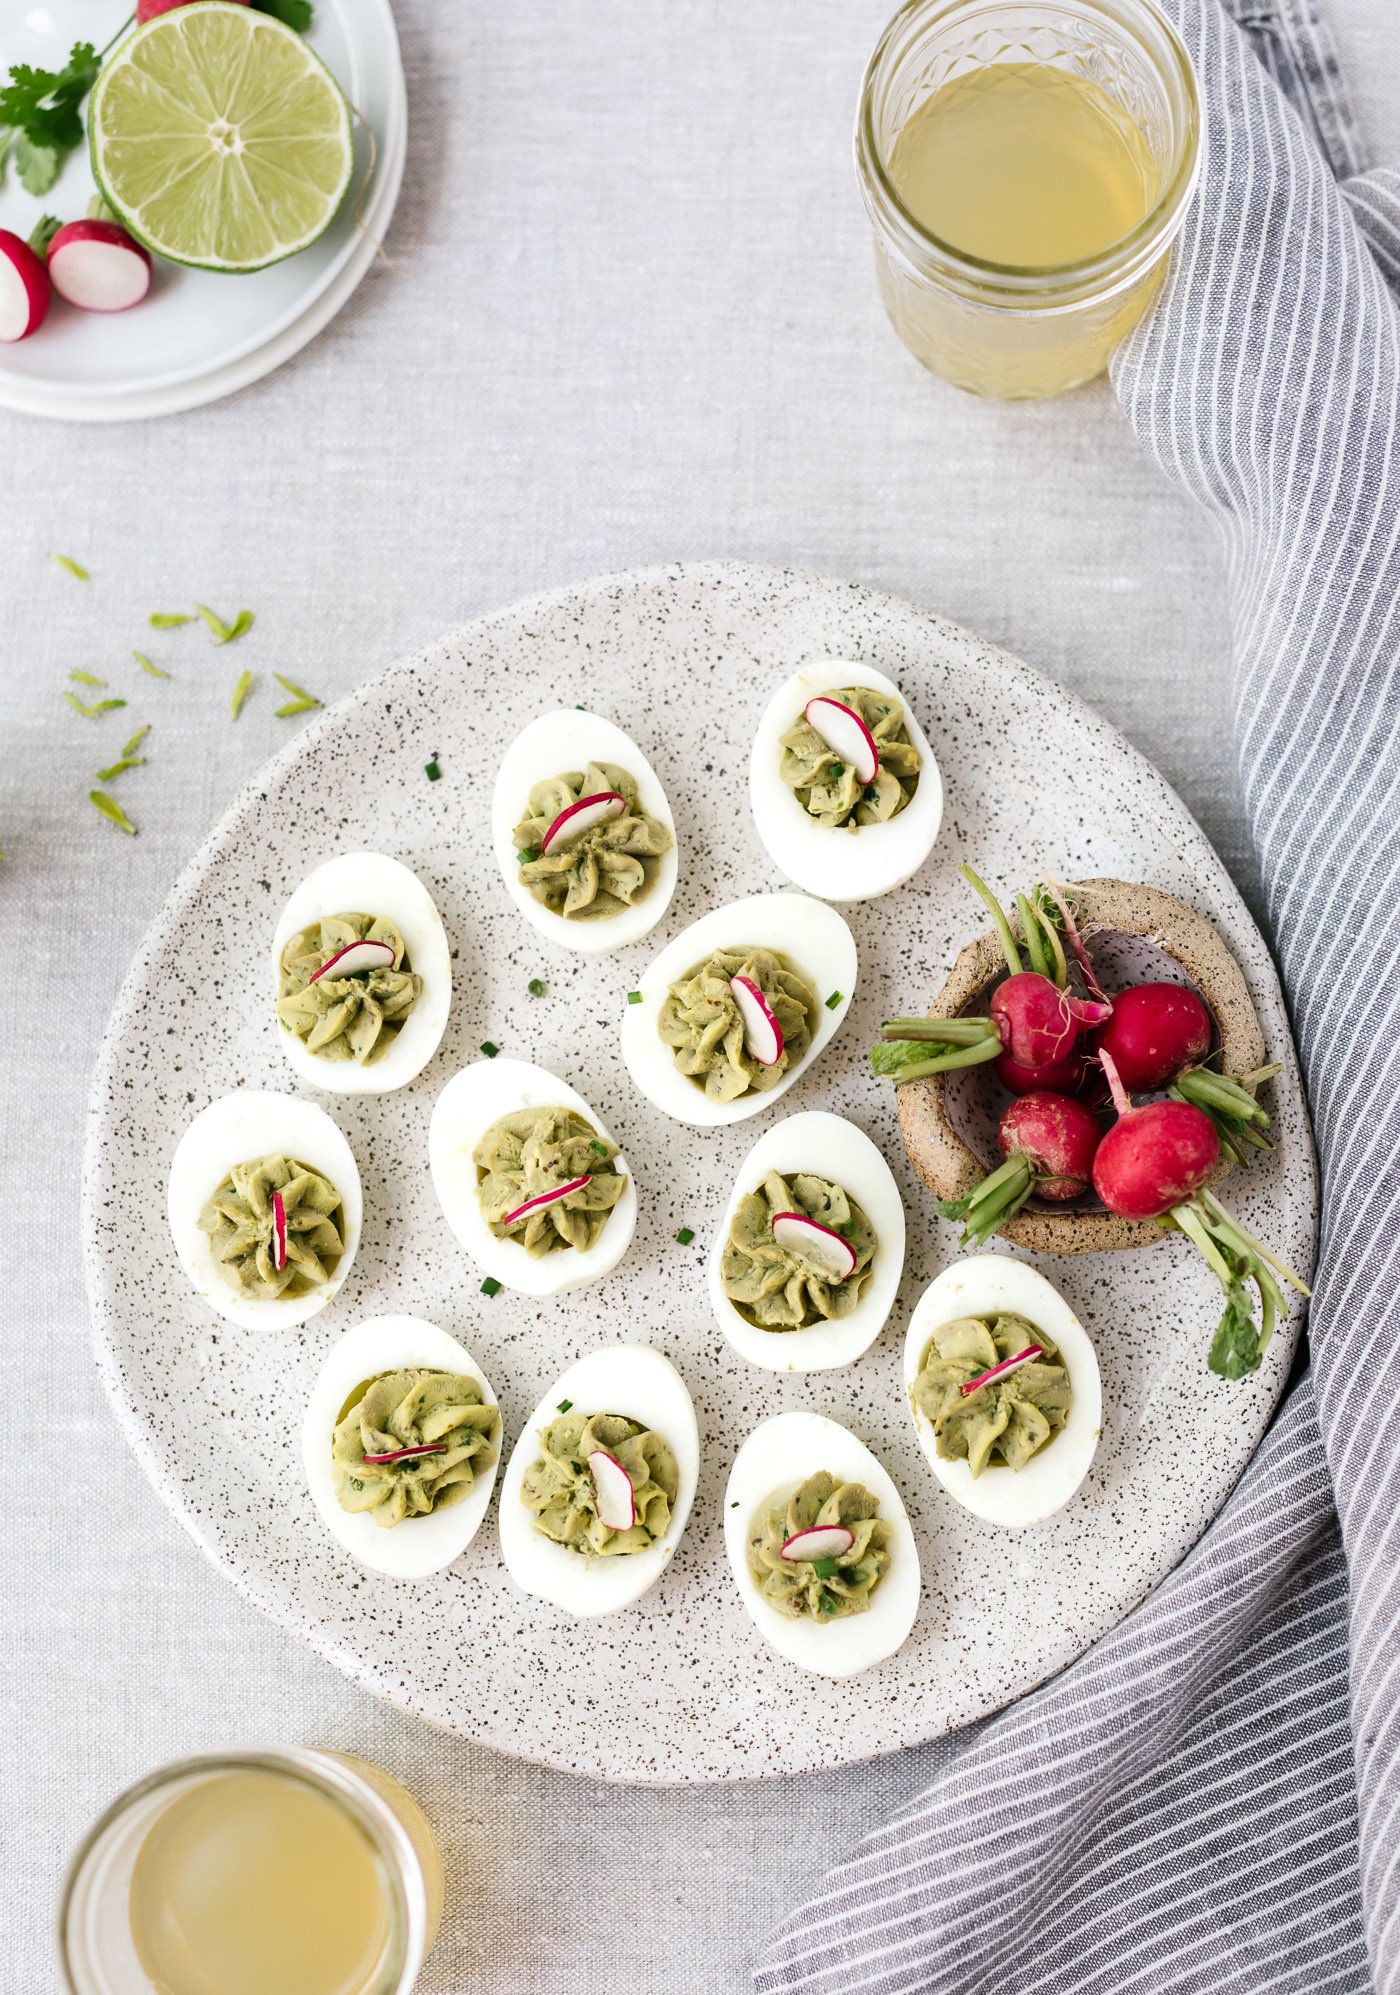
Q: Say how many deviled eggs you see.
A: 11